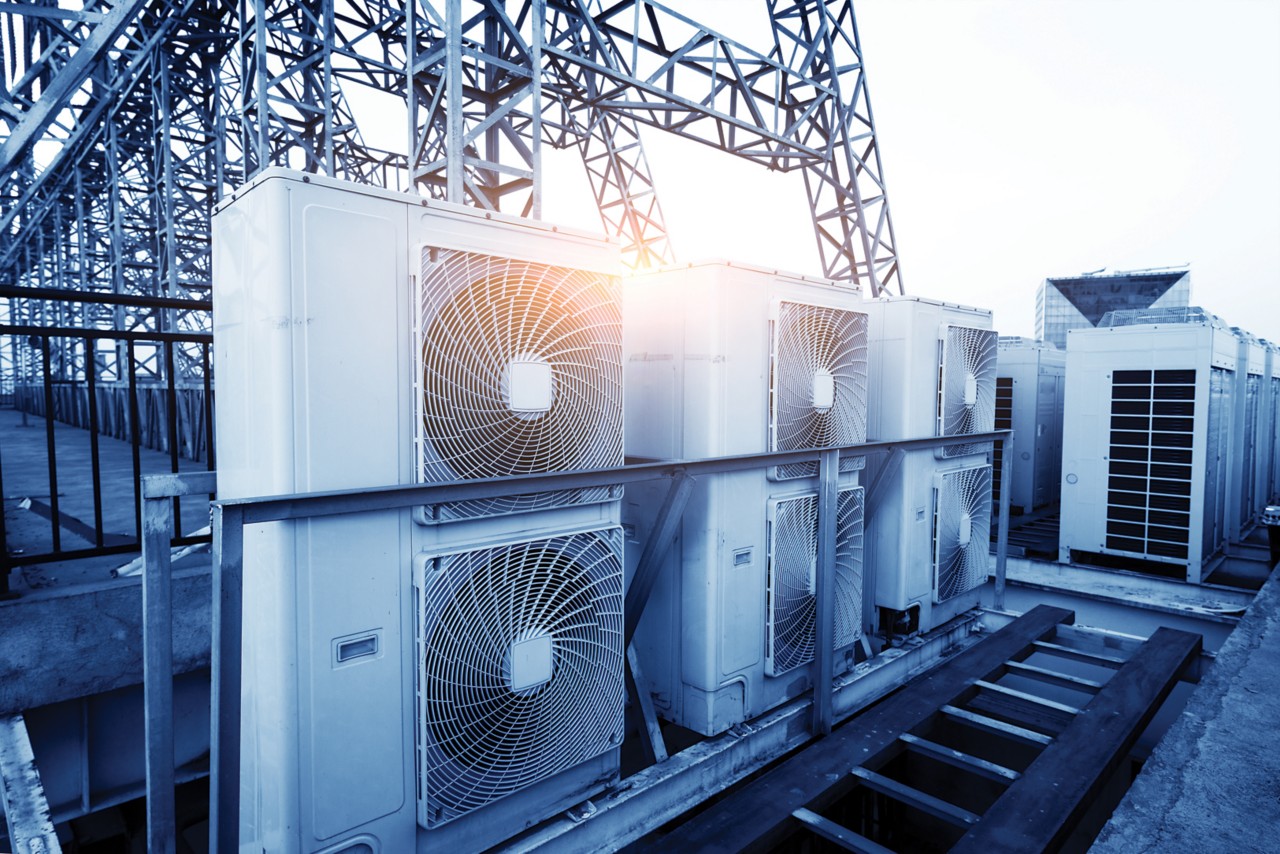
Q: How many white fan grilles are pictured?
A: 6